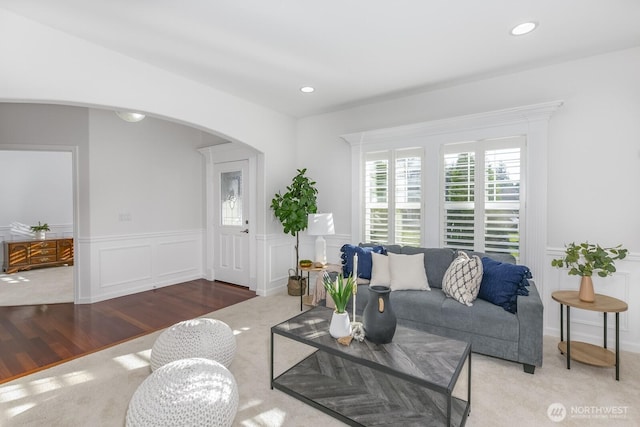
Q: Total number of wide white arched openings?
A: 1